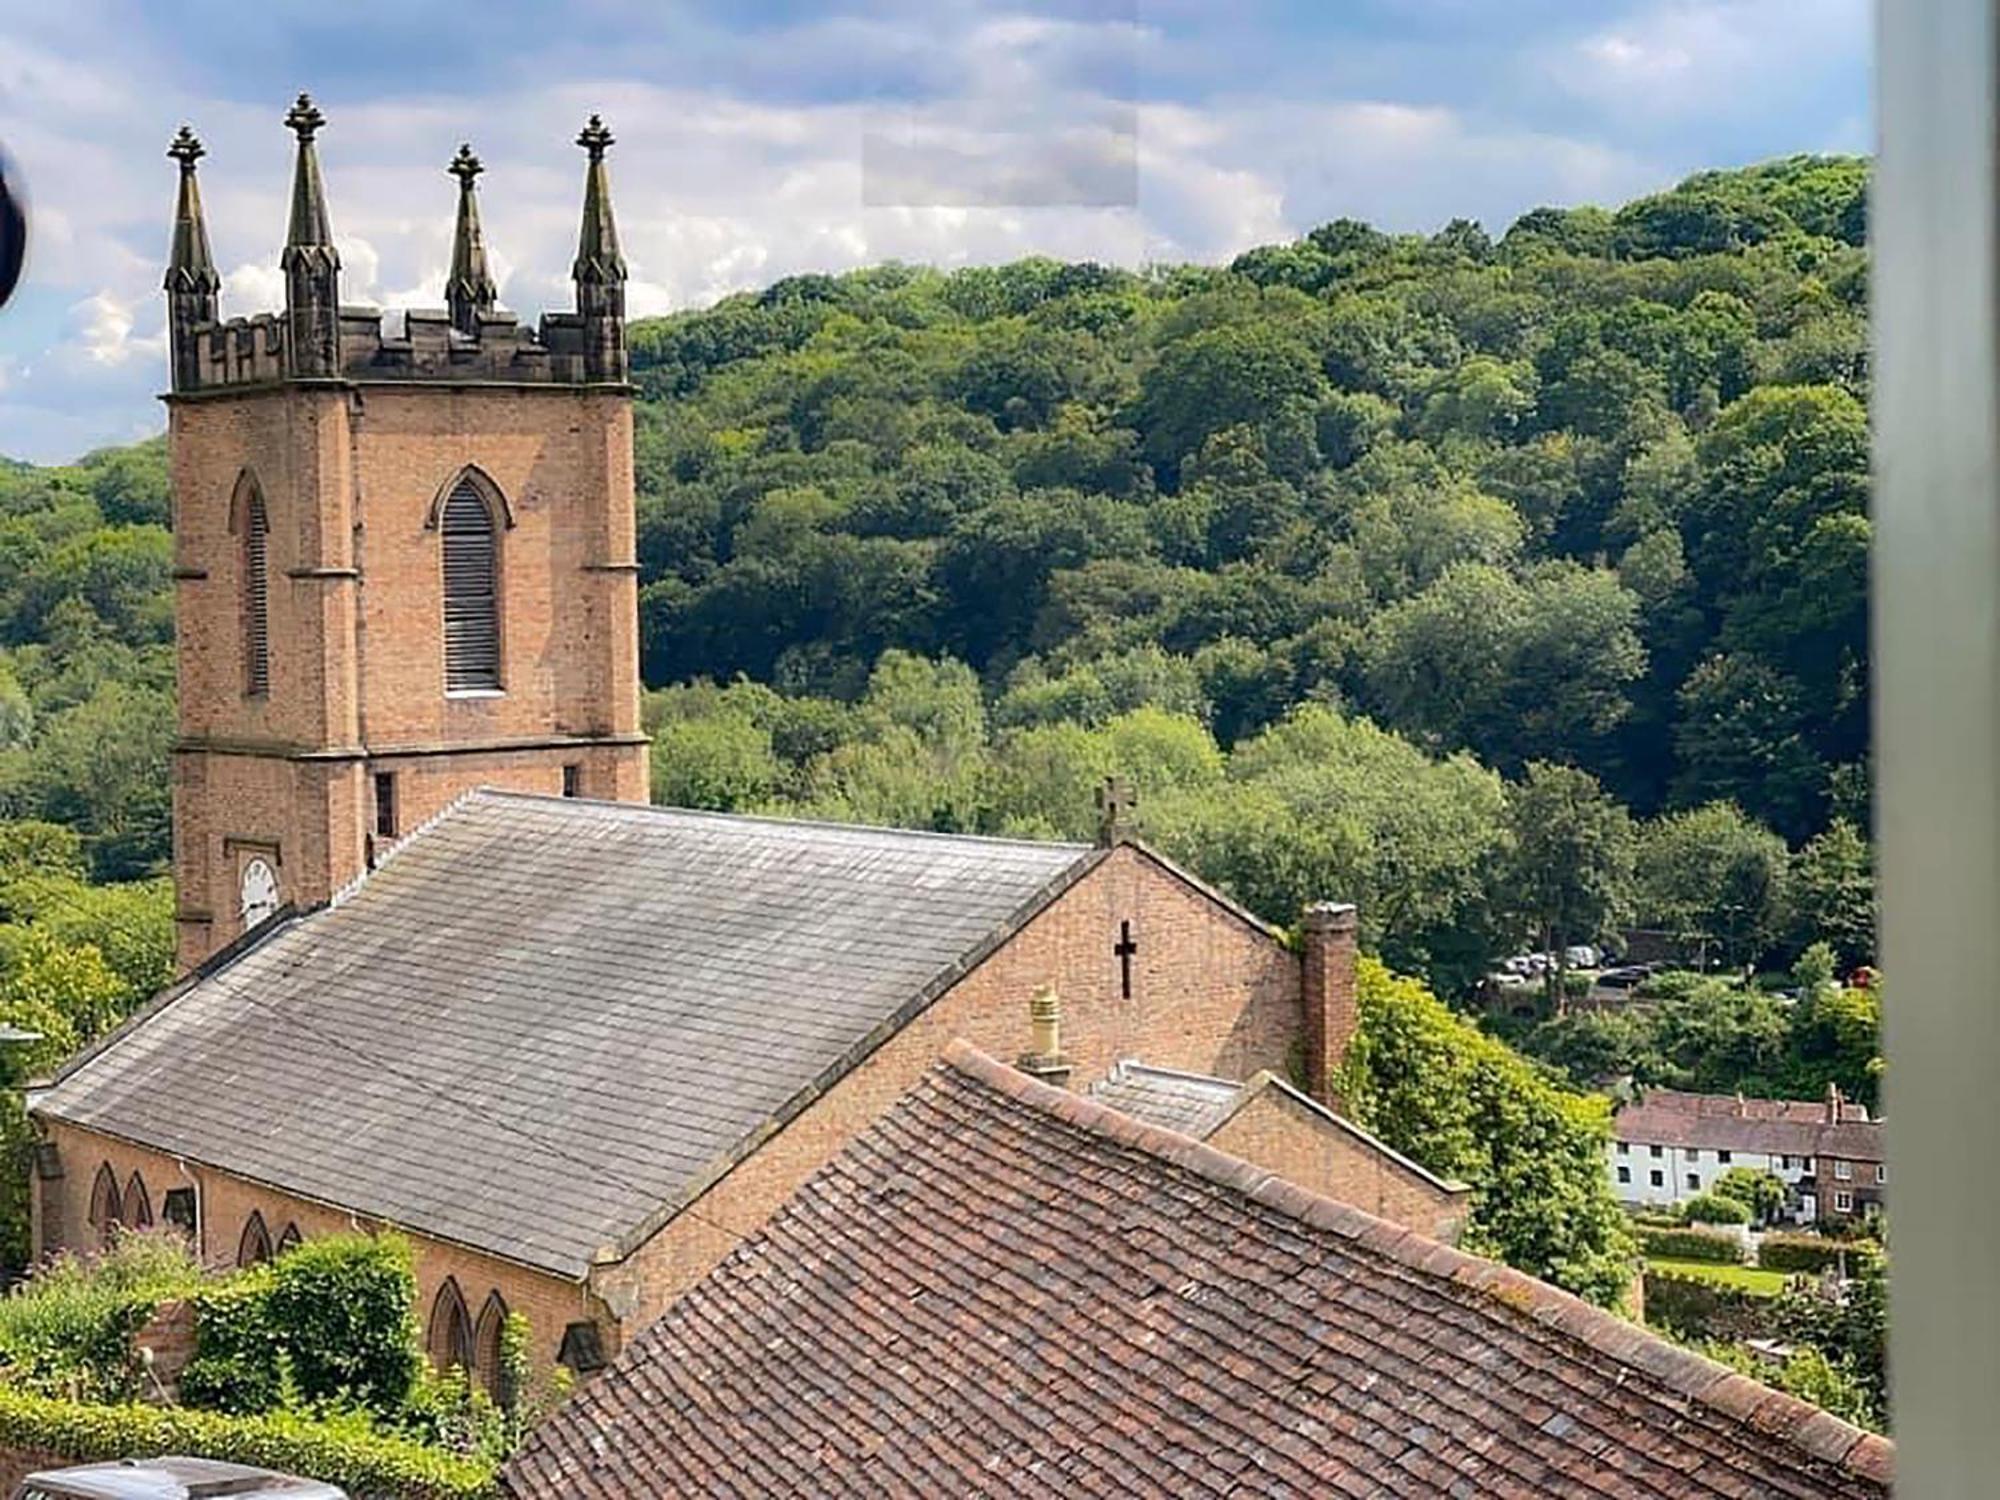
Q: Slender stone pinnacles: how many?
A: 4